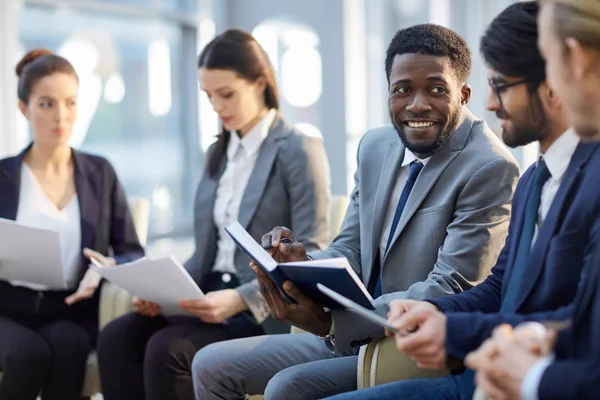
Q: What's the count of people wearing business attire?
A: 5